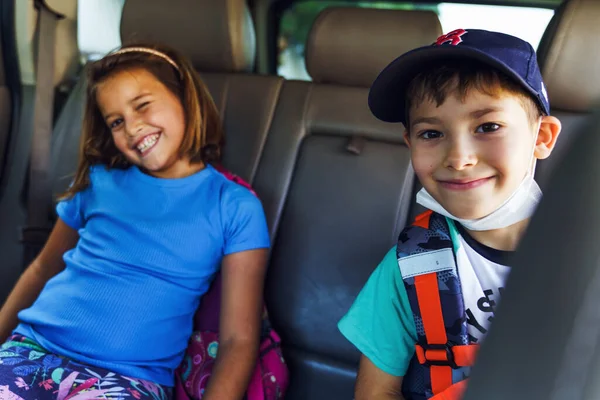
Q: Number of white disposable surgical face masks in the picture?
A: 1